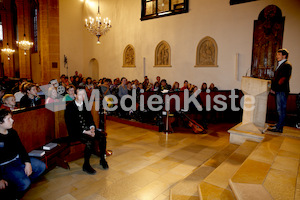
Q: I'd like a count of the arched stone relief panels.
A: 3